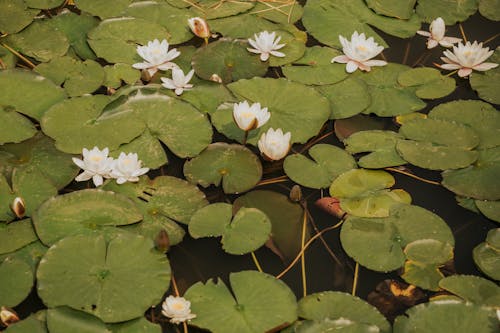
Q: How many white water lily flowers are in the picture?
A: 11